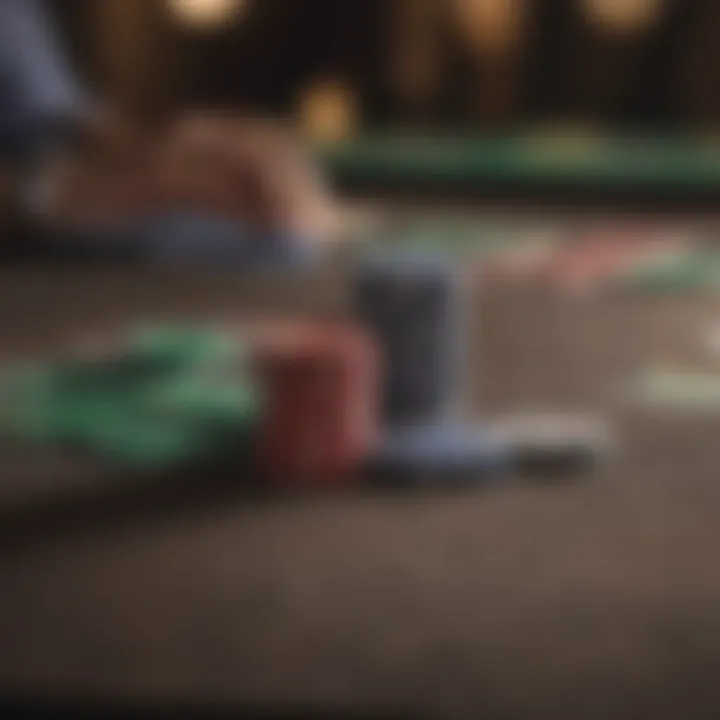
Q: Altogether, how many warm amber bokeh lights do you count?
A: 4